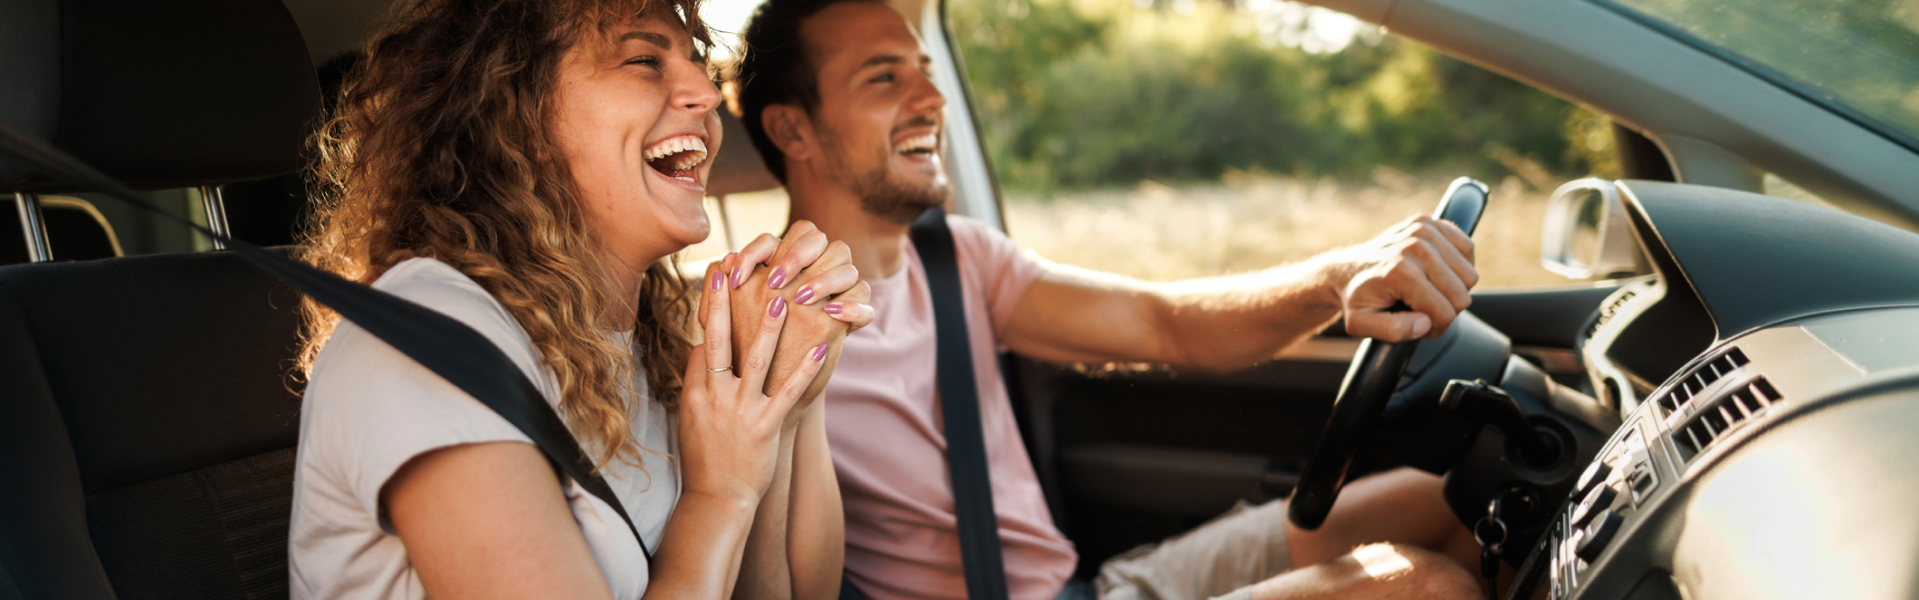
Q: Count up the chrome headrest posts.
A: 2